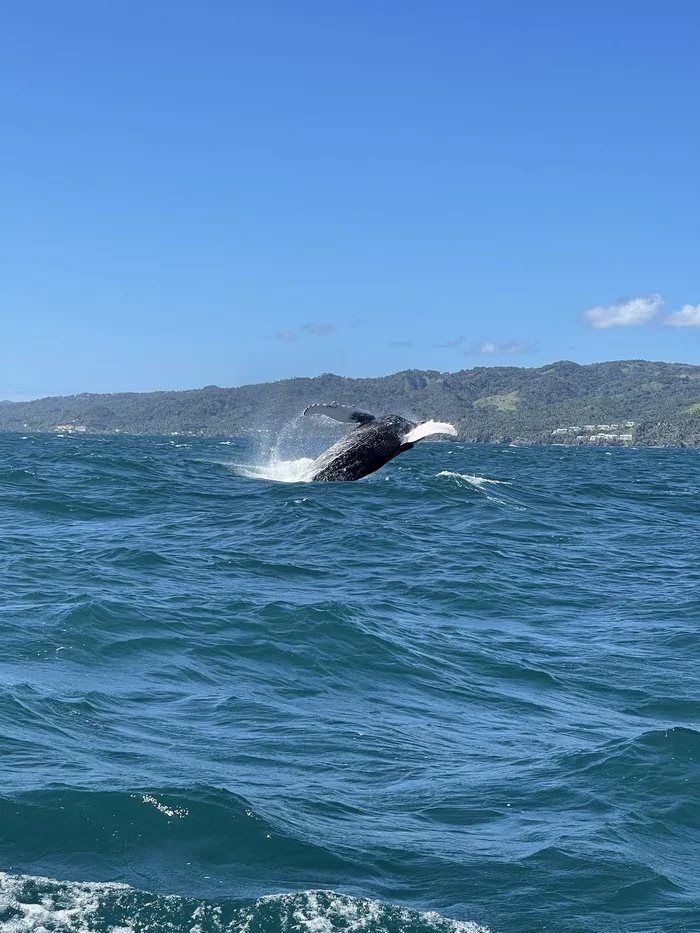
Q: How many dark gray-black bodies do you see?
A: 1